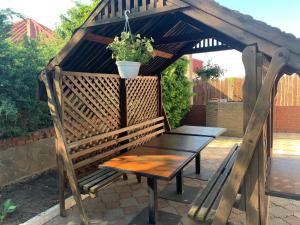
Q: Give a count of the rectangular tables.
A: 3